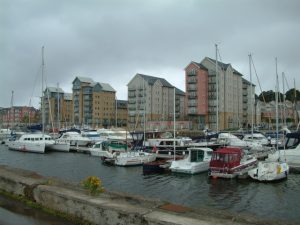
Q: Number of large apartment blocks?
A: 4